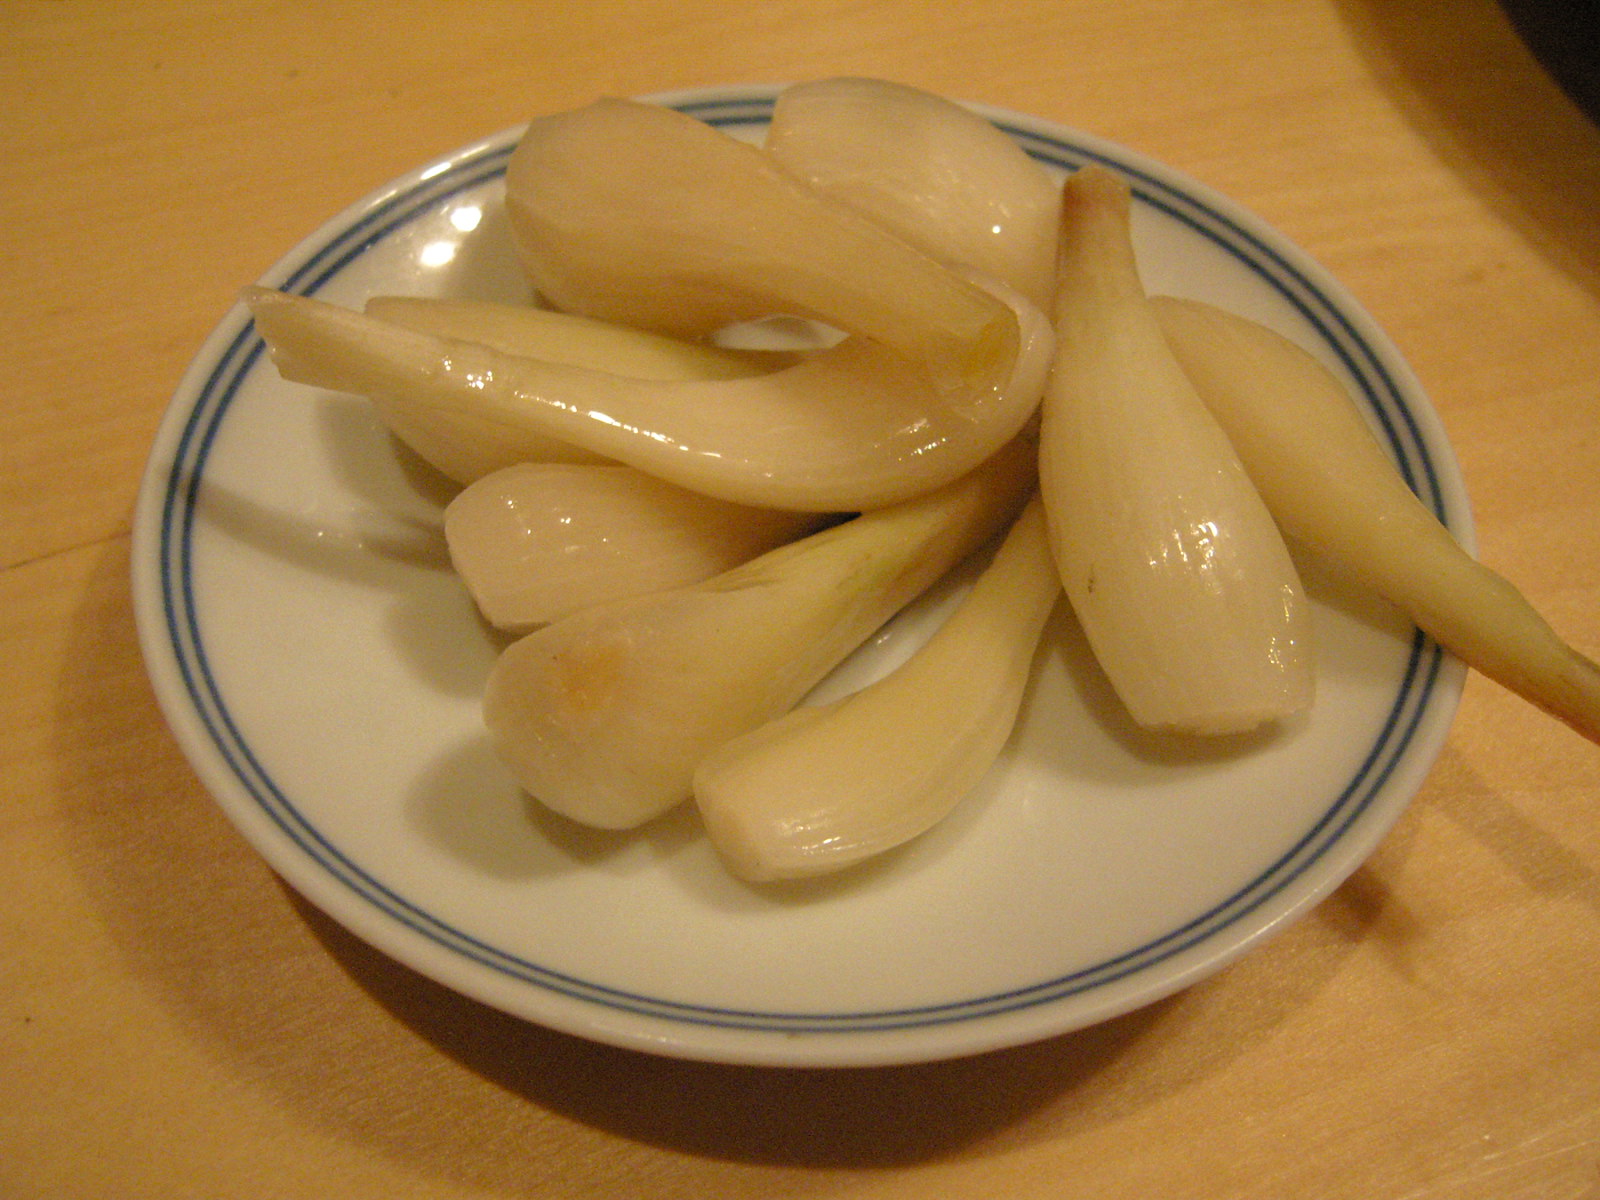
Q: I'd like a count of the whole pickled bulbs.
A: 9